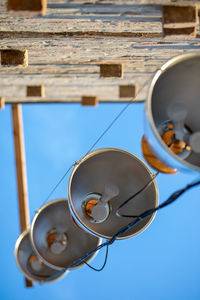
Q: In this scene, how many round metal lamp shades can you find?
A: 4